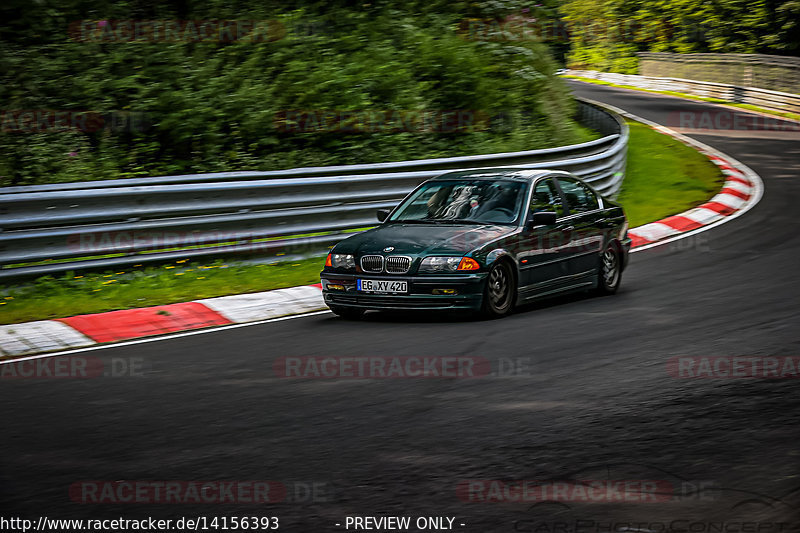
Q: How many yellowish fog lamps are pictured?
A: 2